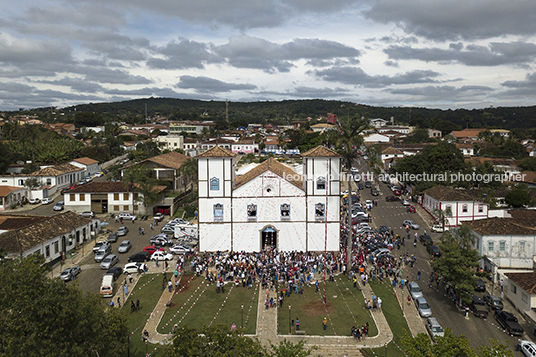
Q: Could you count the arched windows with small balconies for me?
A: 4